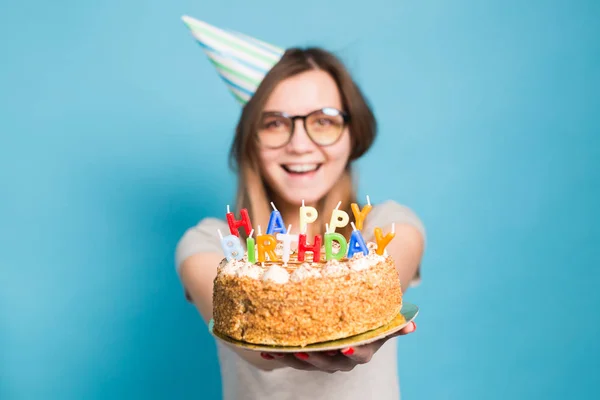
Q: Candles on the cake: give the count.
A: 13